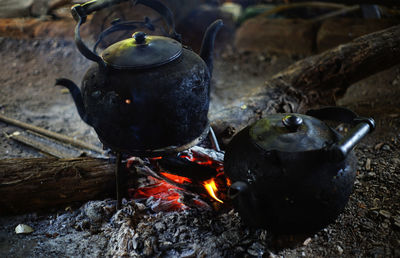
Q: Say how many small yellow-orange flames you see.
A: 1